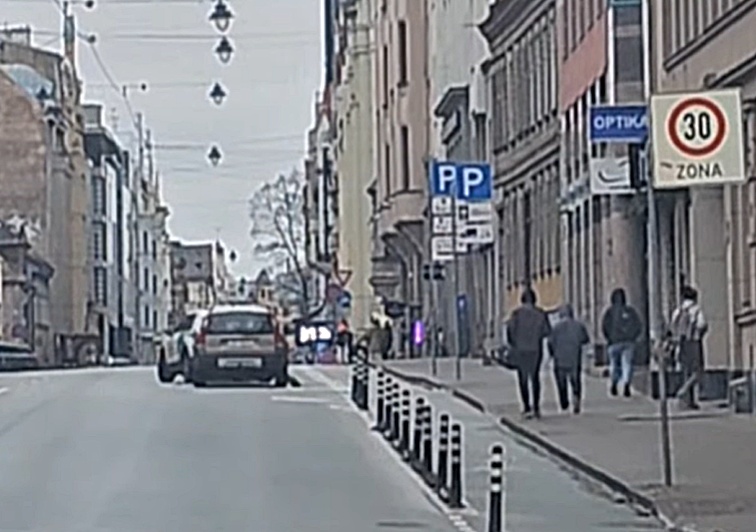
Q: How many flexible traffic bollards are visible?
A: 12